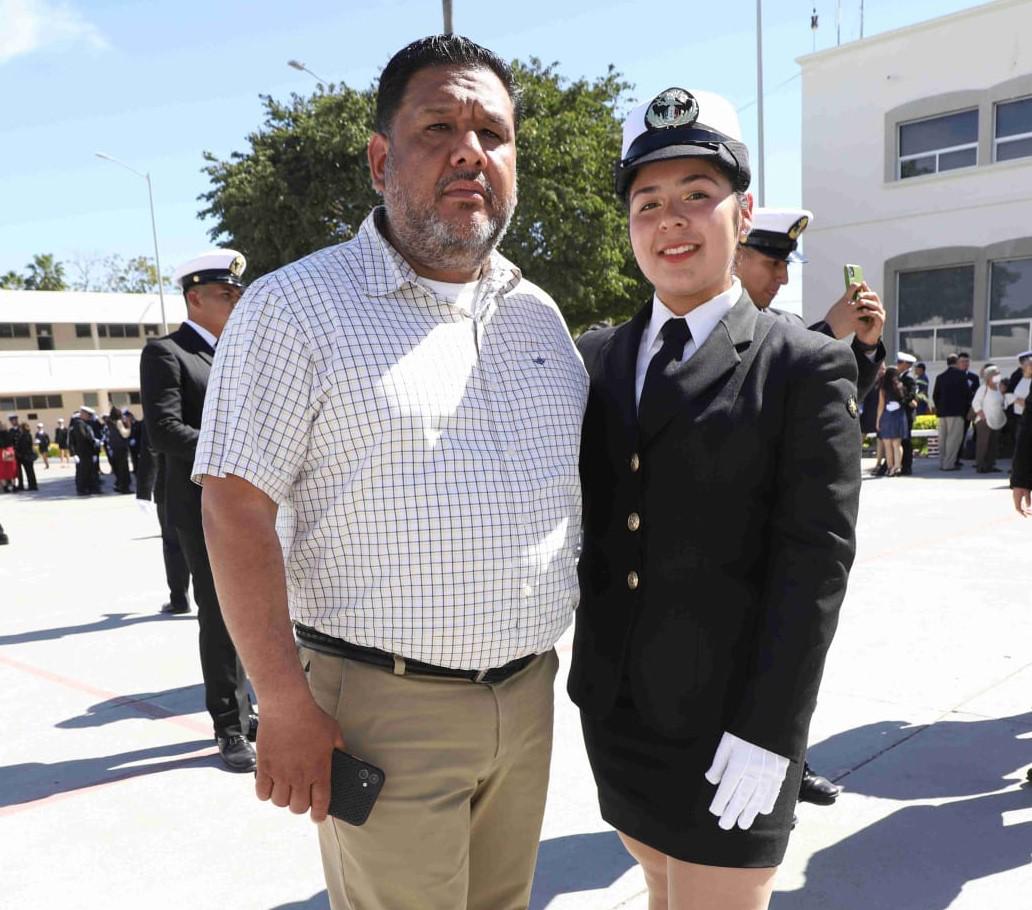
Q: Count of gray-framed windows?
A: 4